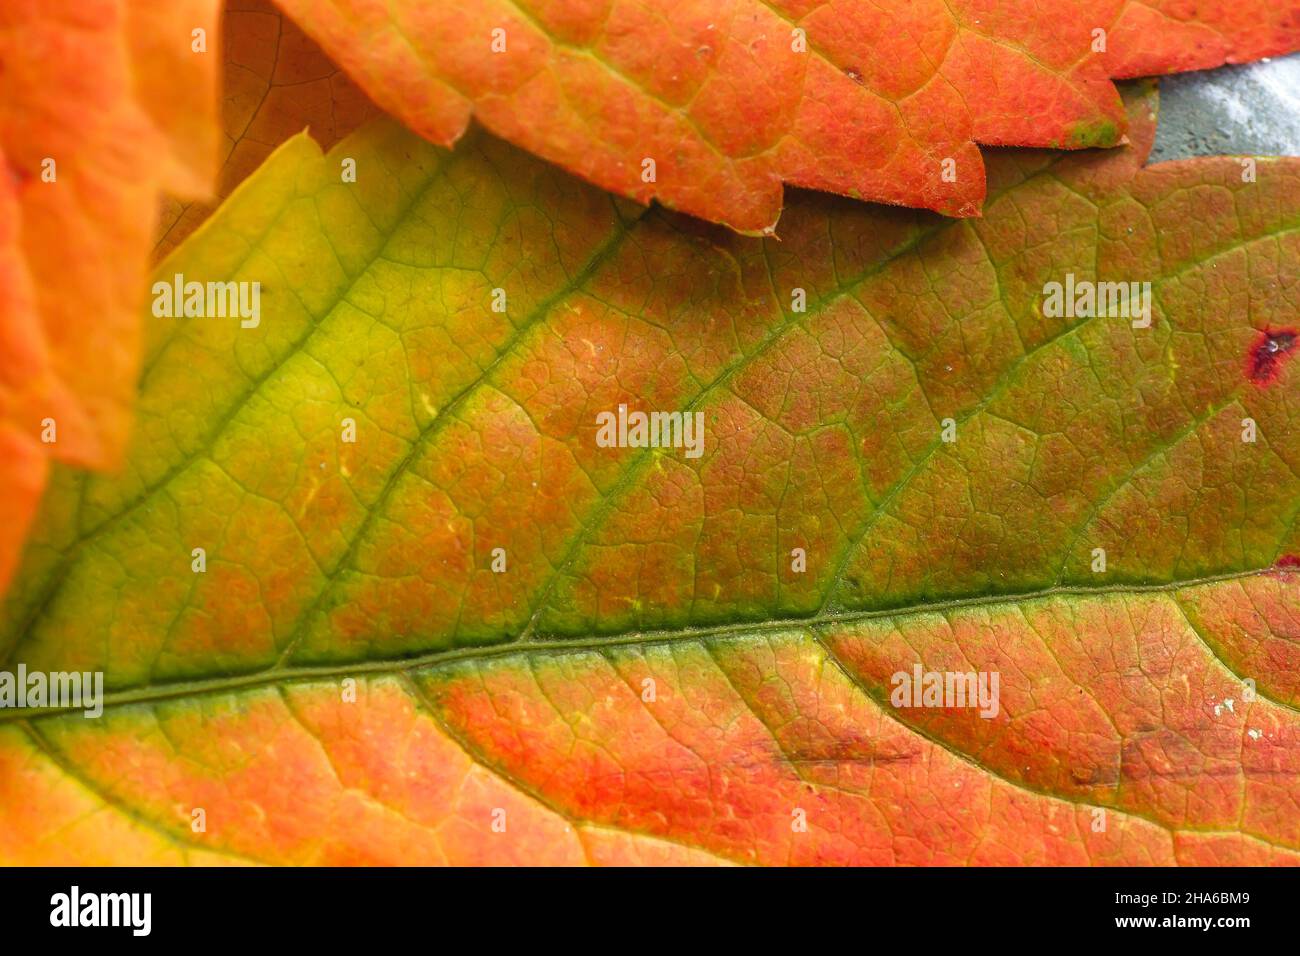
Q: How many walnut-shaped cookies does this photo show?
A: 0